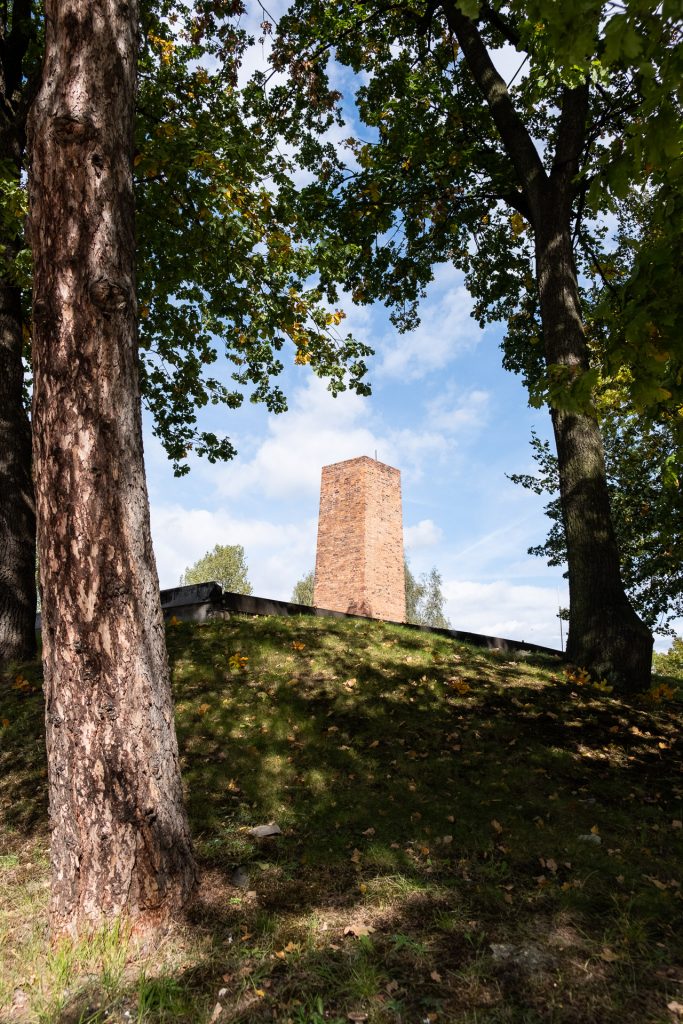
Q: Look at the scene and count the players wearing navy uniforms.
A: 0